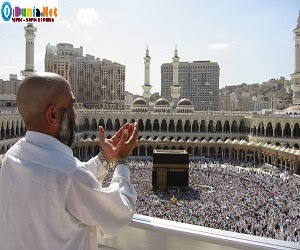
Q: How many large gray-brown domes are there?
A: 3